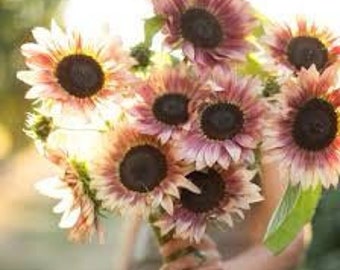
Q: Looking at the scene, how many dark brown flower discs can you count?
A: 8